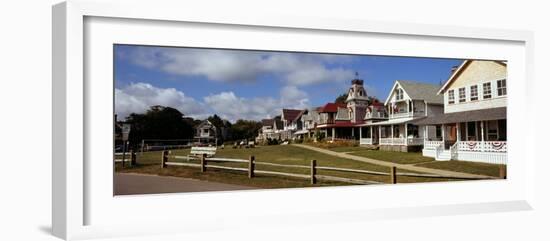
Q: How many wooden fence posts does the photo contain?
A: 7